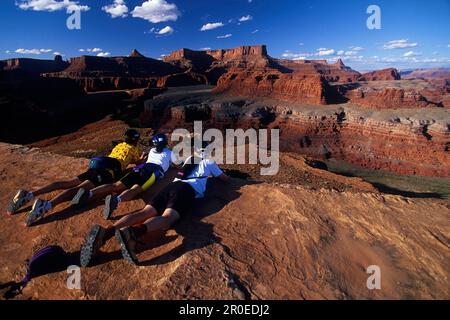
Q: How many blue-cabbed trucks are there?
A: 0